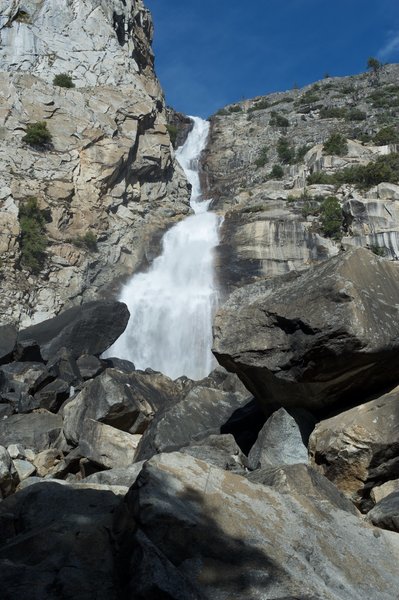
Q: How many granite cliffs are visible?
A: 2